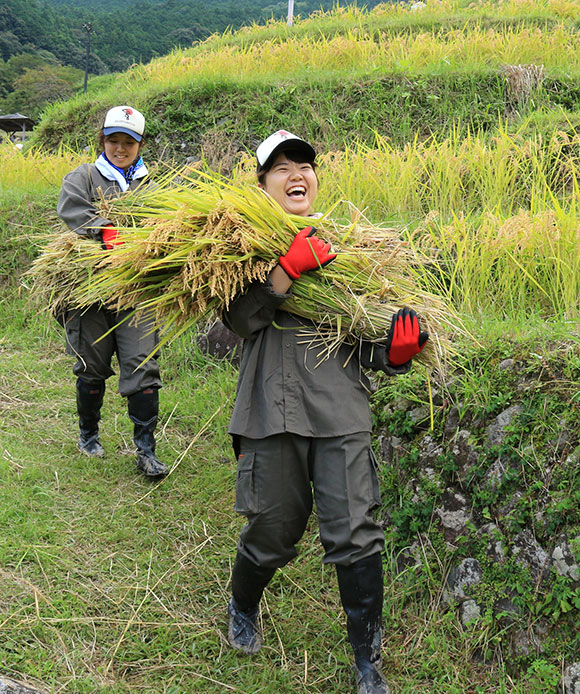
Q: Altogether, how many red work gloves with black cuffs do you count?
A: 3